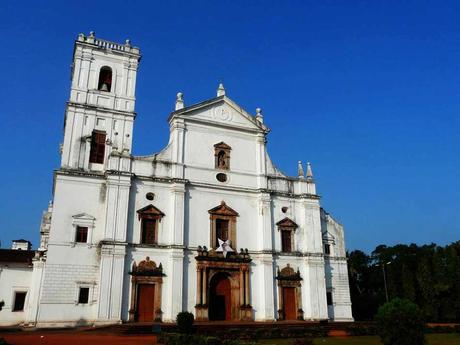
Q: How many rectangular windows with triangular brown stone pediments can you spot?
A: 3